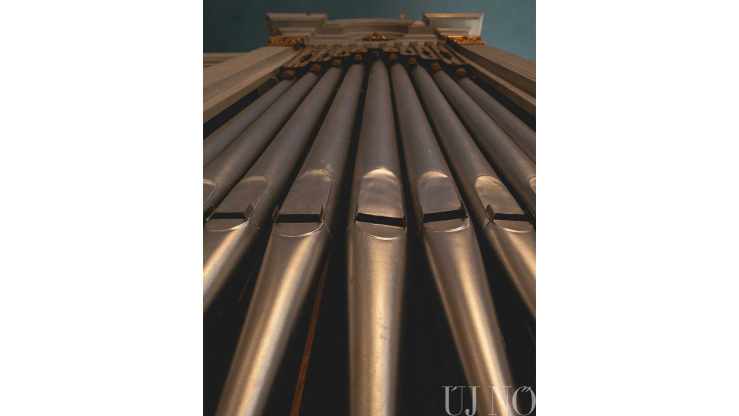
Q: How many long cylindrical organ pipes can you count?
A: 9